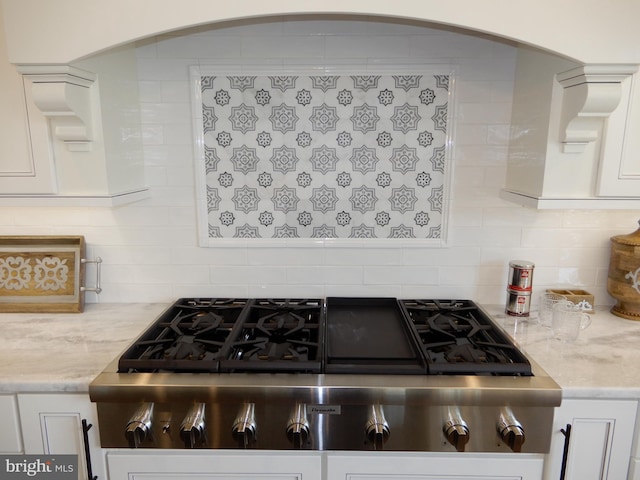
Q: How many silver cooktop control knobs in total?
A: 7